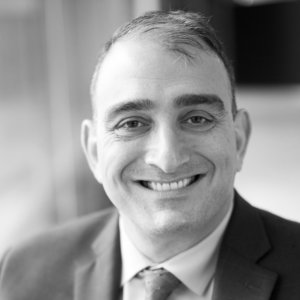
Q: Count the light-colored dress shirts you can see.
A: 1